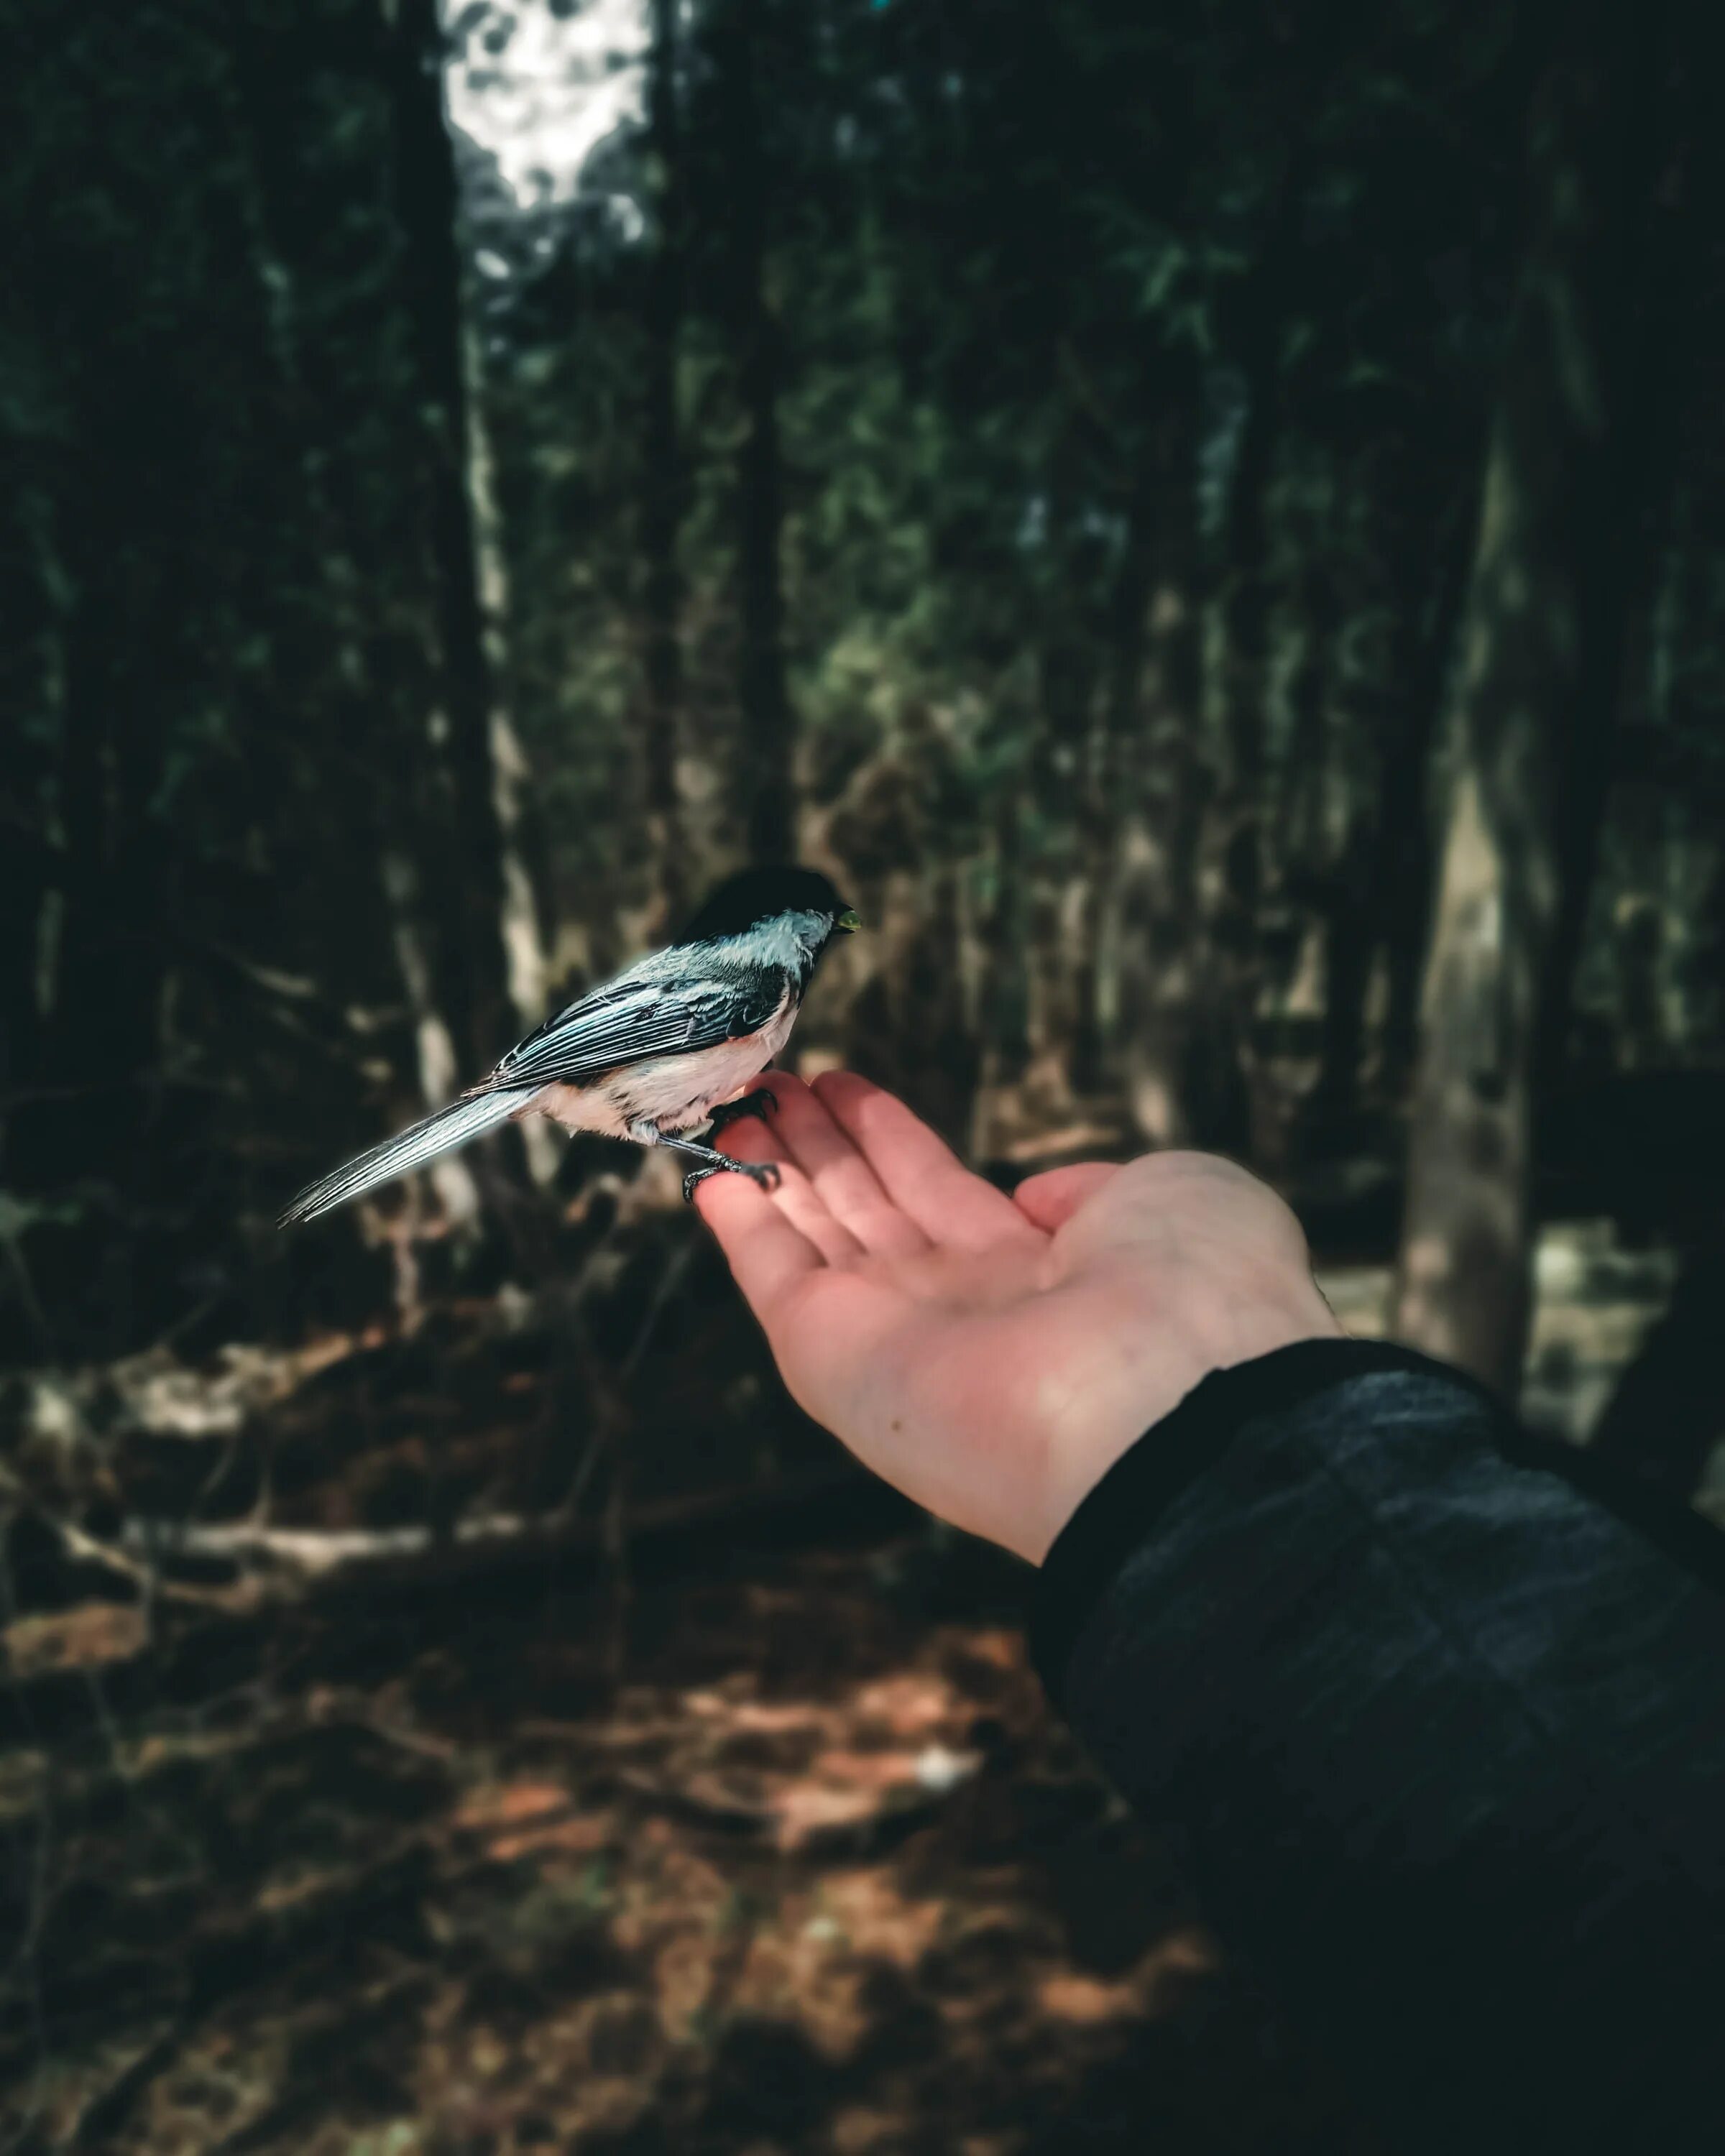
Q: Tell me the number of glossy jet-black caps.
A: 1